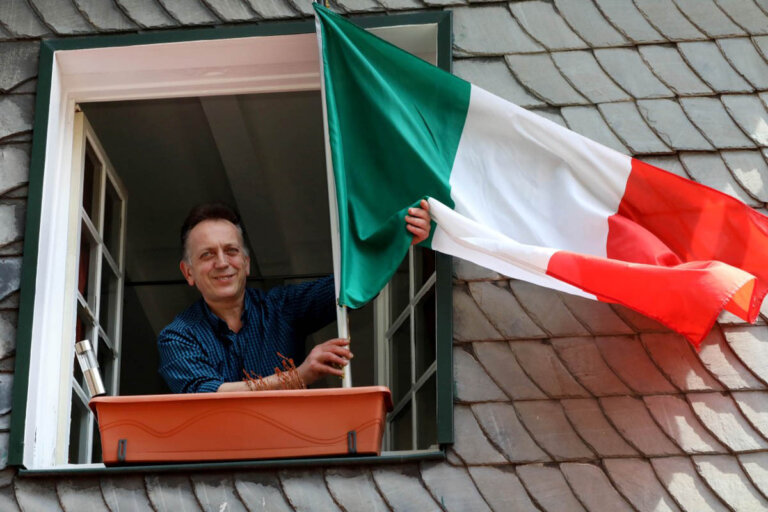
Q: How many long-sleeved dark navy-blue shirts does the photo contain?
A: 1